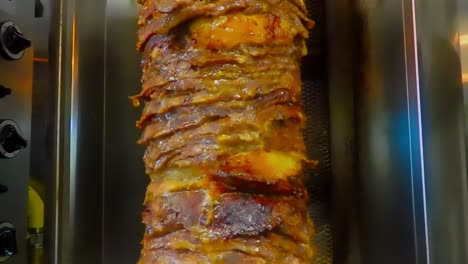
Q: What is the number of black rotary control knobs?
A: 3